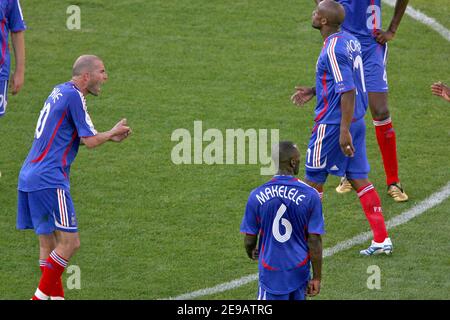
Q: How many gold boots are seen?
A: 2